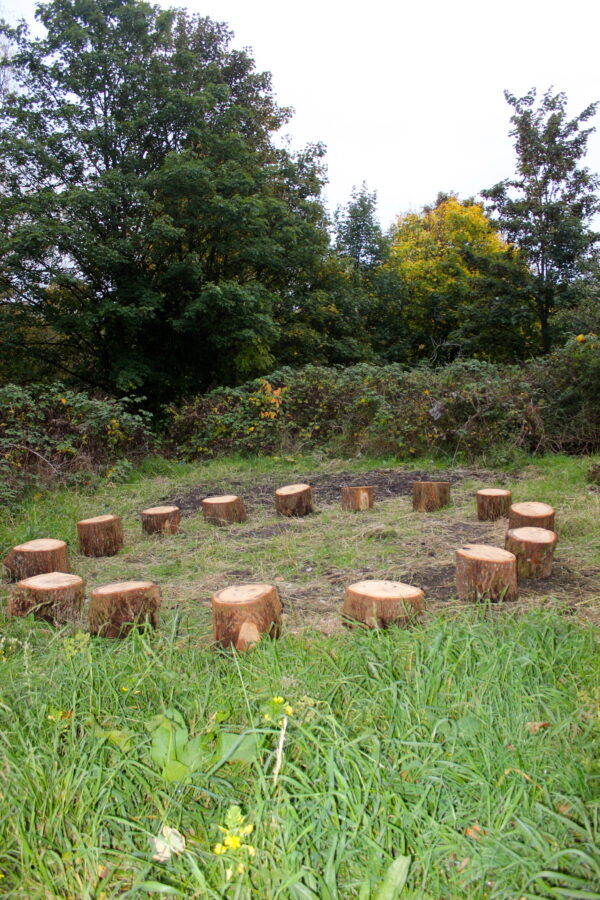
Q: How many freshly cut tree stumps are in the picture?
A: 15